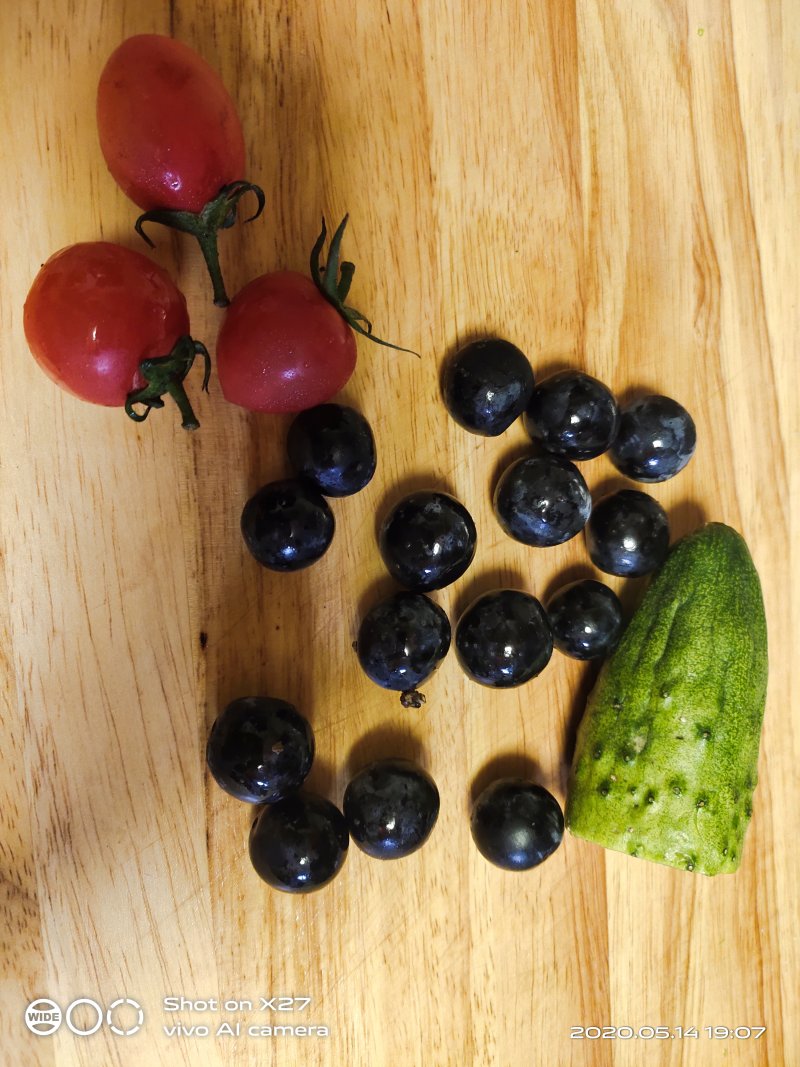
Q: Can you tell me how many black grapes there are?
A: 15